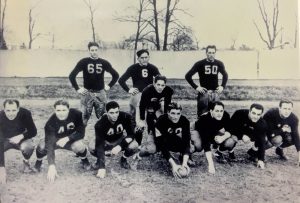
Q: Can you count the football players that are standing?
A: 3